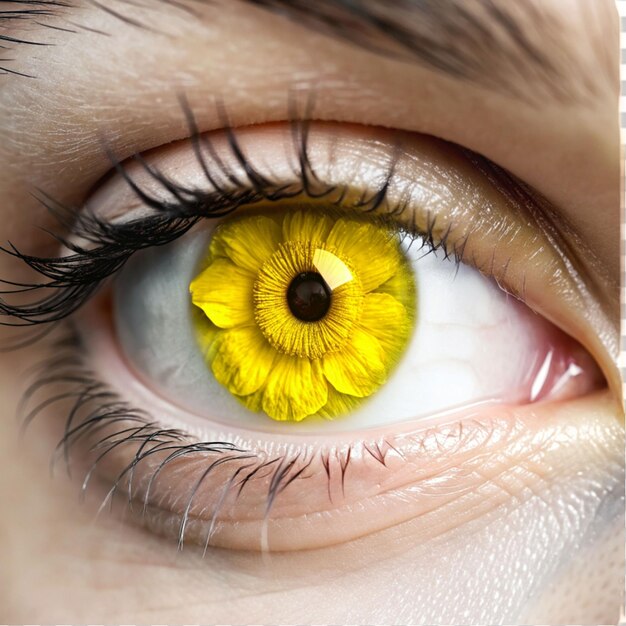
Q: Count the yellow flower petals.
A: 8